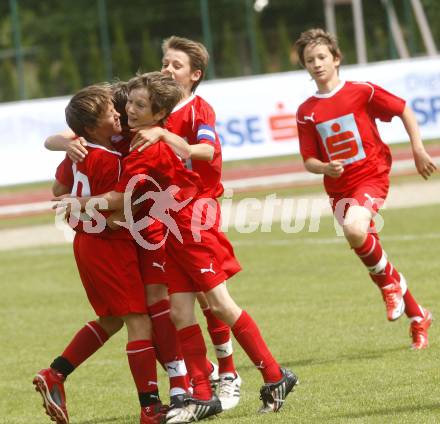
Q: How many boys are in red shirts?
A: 5